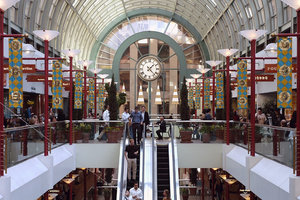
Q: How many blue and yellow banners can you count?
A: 11